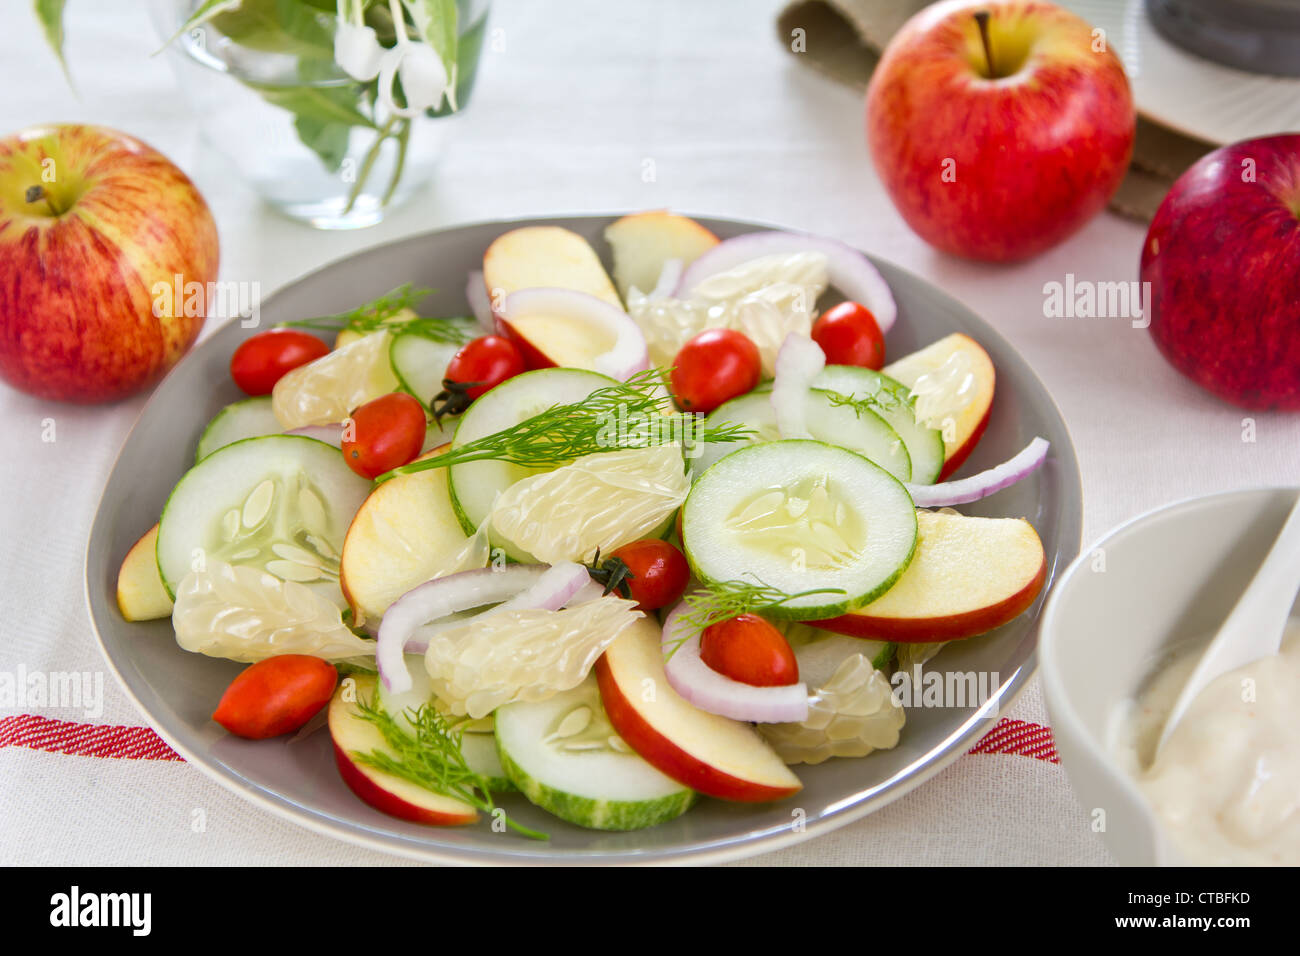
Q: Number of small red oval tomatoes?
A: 8